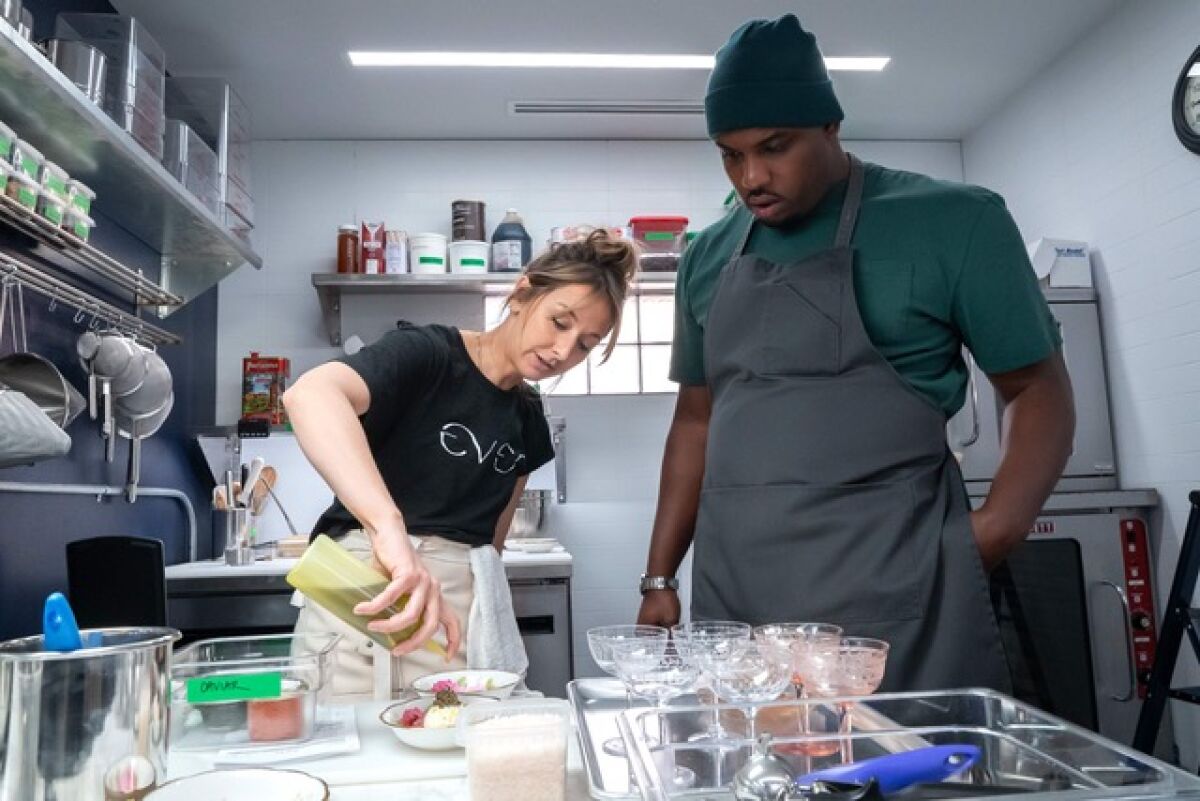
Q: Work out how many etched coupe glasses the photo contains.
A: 6